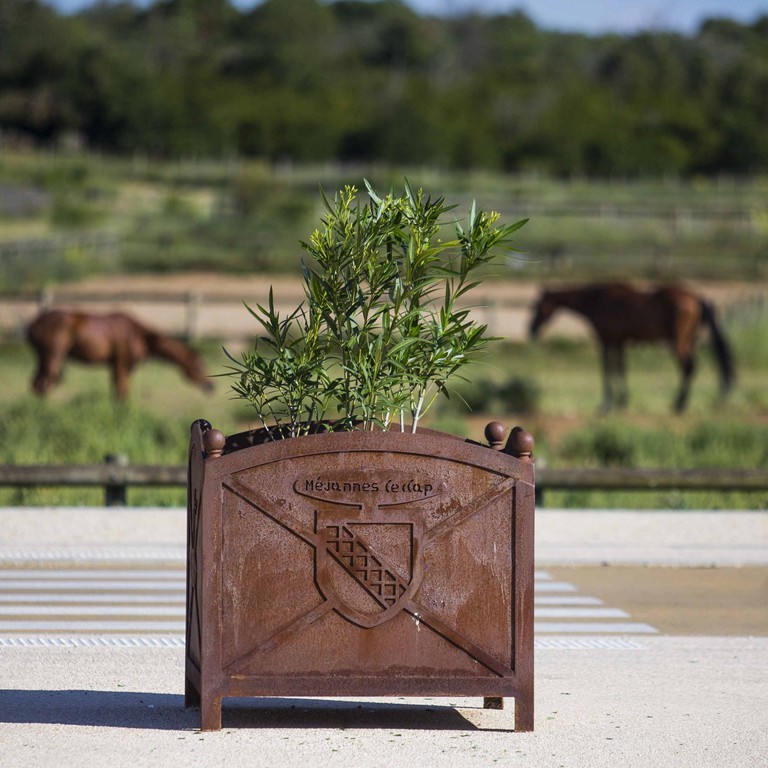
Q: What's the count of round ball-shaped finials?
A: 3